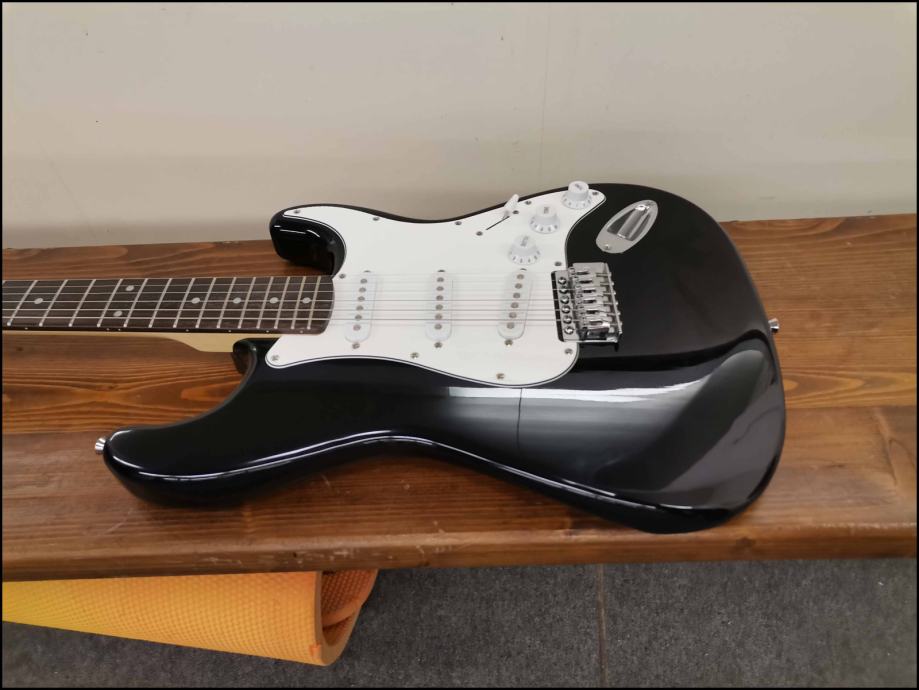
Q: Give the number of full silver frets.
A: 14